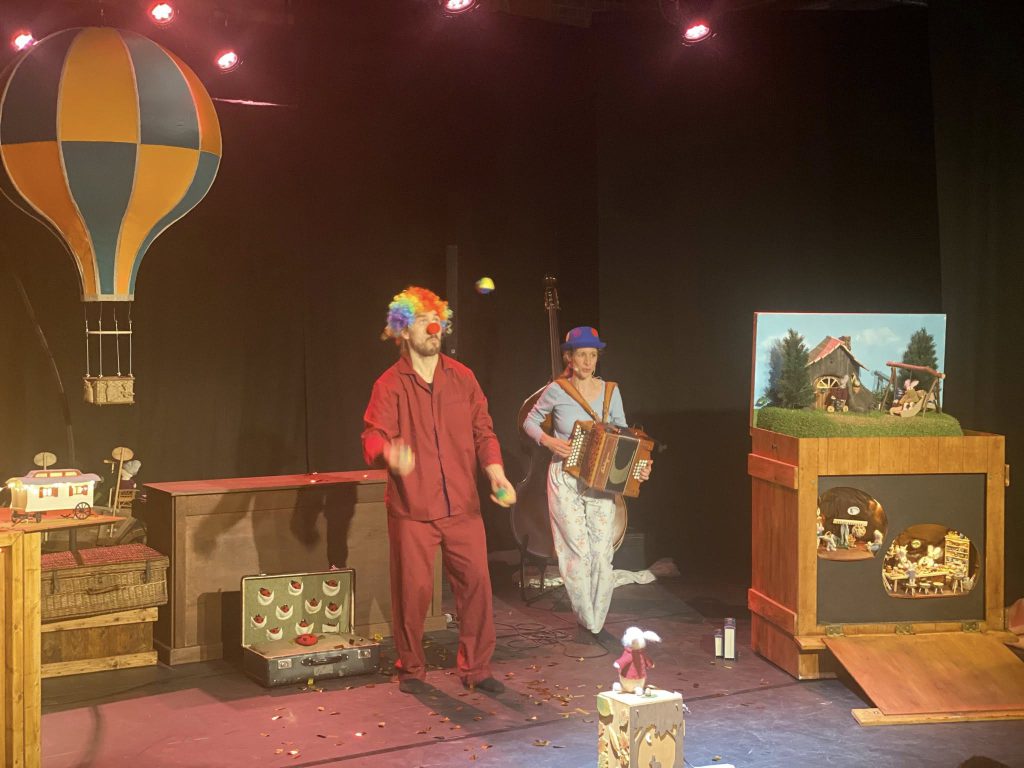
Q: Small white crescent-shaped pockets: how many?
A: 10